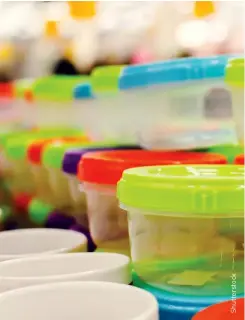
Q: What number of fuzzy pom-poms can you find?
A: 0